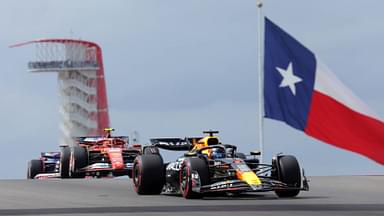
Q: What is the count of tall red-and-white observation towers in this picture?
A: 1